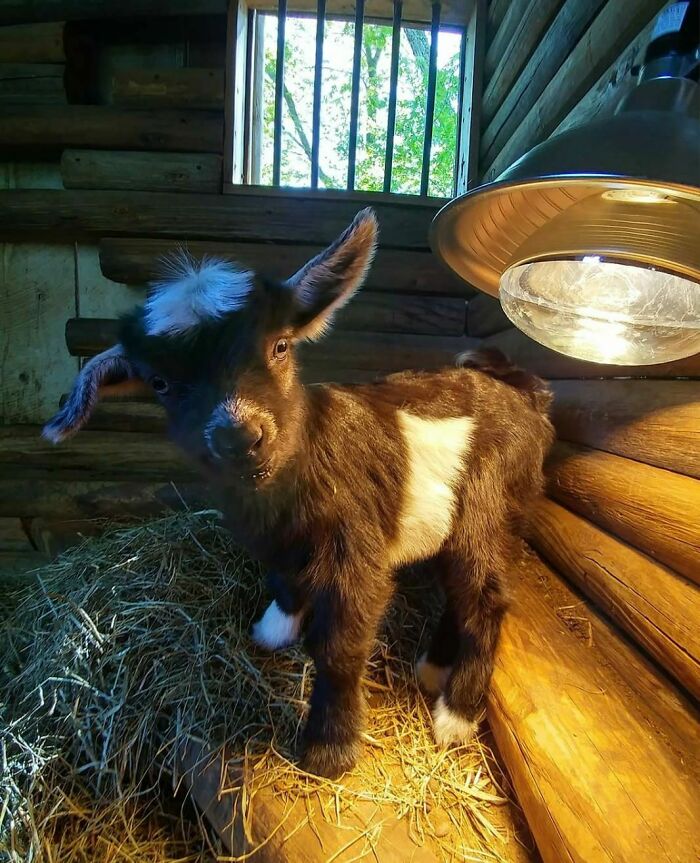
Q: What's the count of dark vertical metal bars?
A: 5